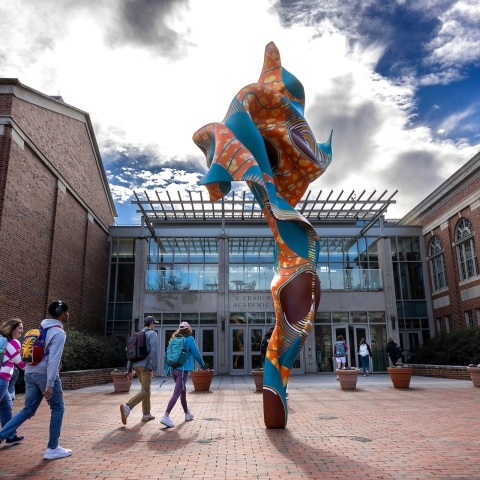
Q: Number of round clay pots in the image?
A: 6